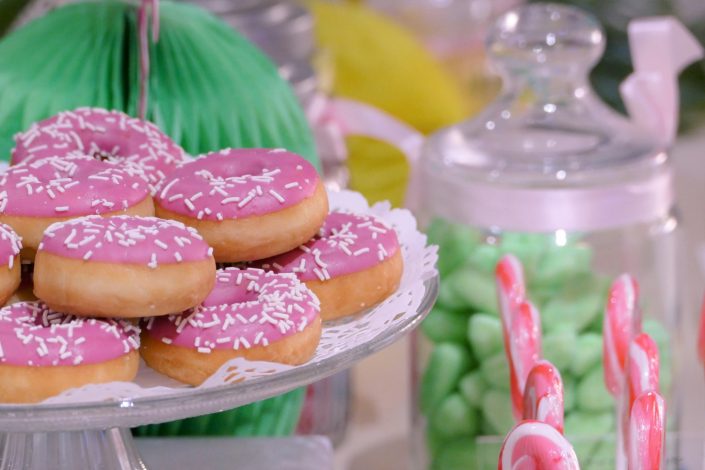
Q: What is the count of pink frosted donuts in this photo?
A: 8